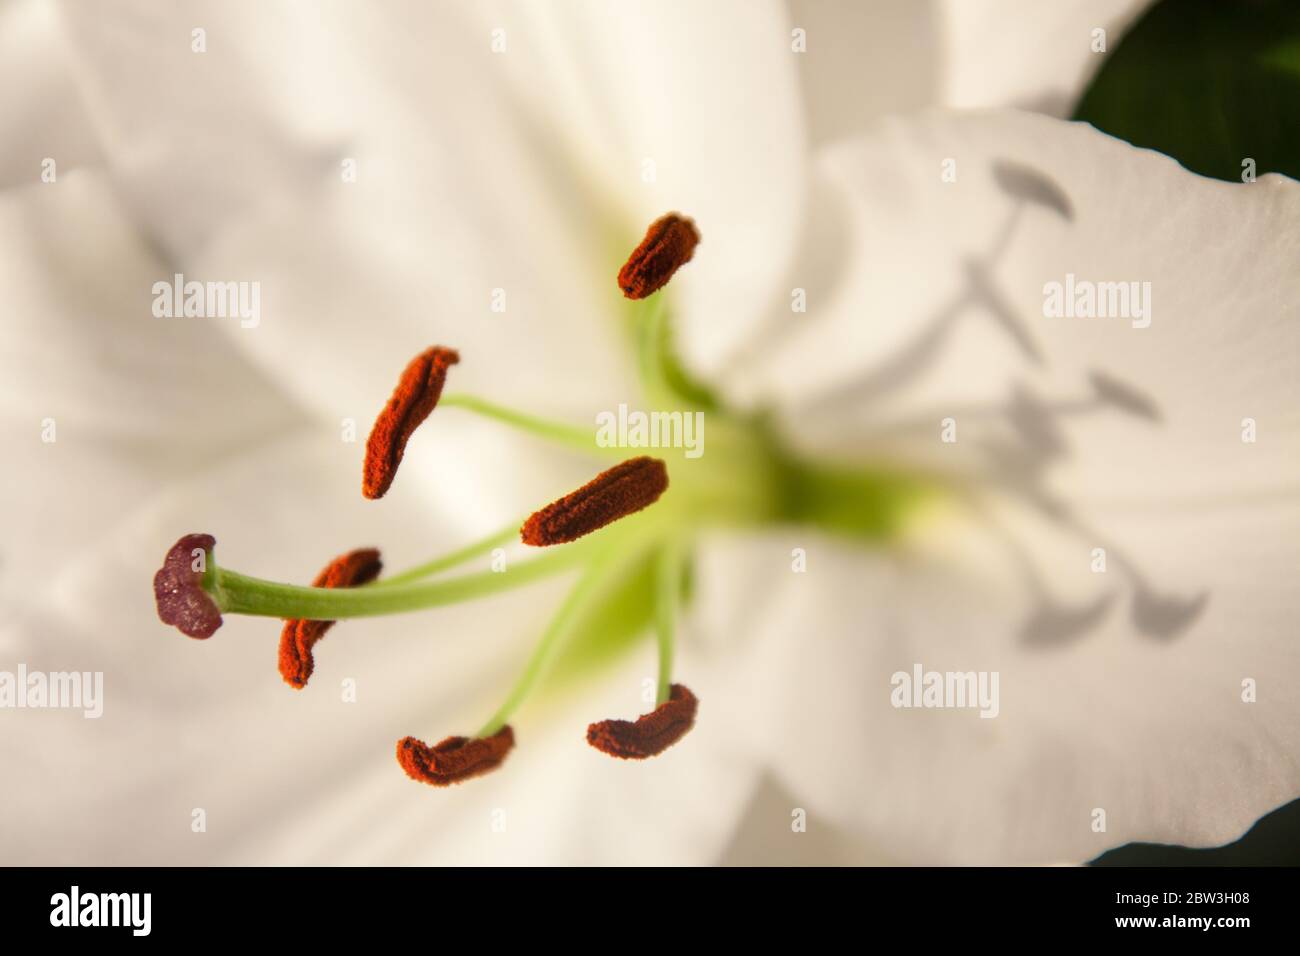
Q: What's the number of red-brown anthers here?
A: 6